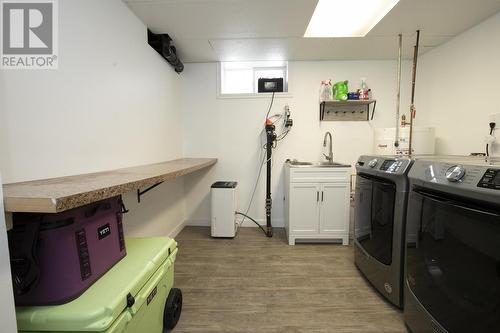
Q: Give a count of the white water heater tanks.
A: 1